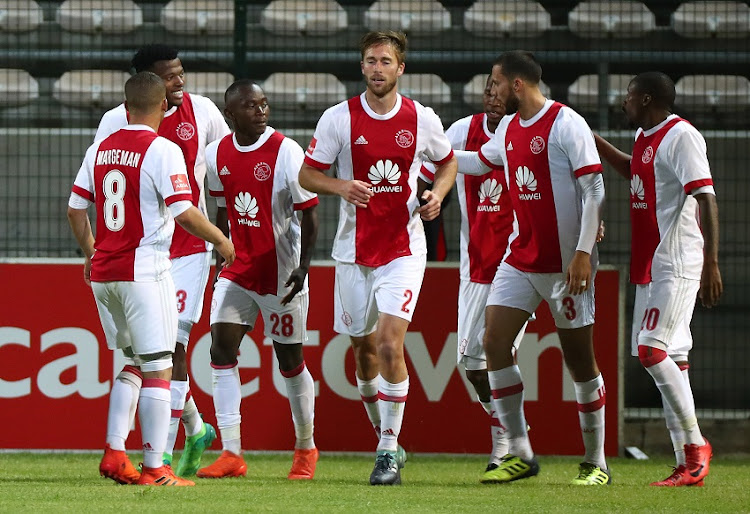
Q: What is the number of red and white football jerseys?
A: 7